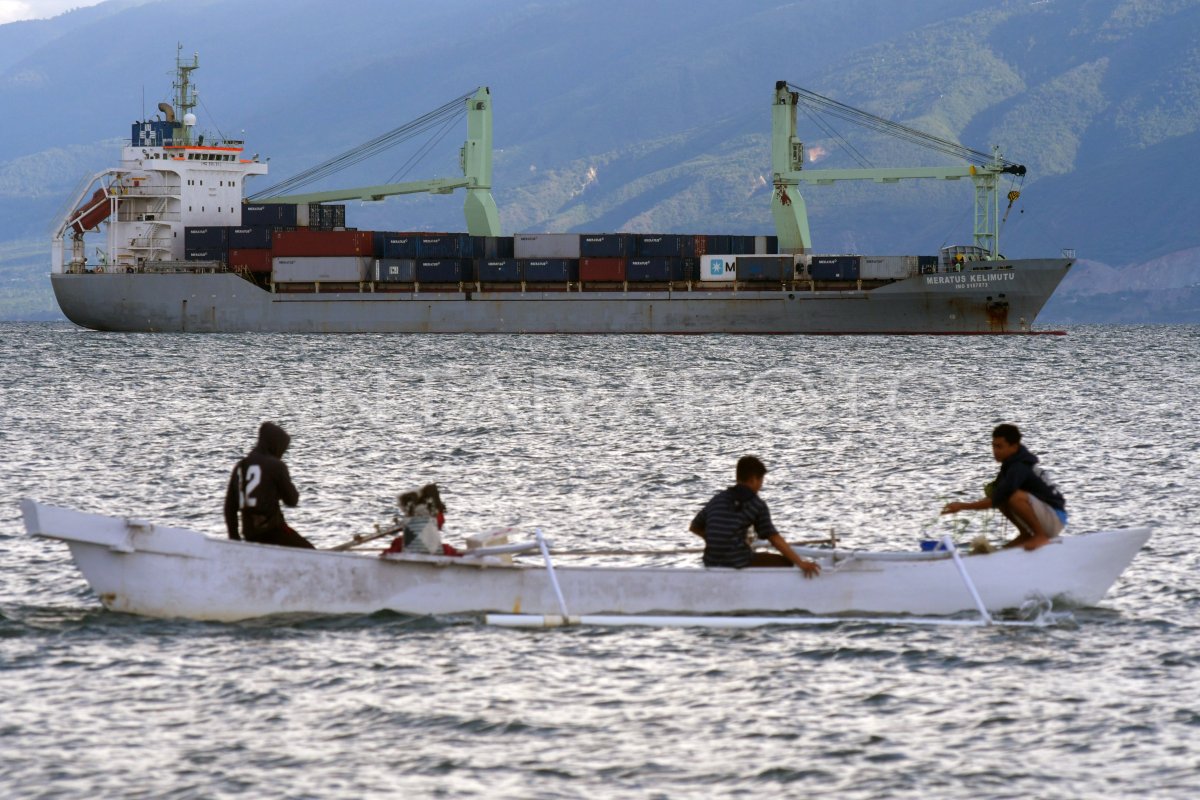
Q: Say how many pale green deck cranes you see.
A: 2